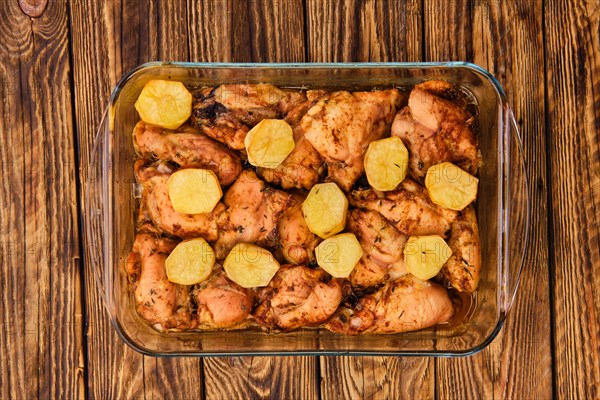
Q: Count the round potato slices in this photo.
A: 10